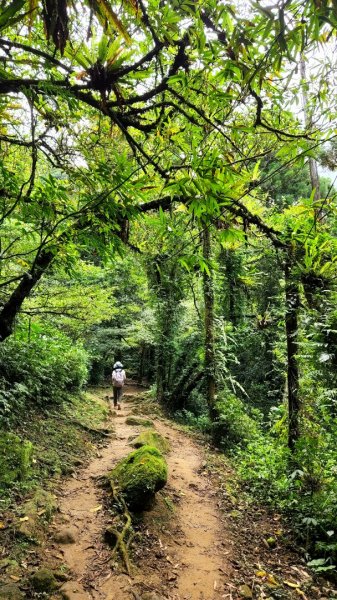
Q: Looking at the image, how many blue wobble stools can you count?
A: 0